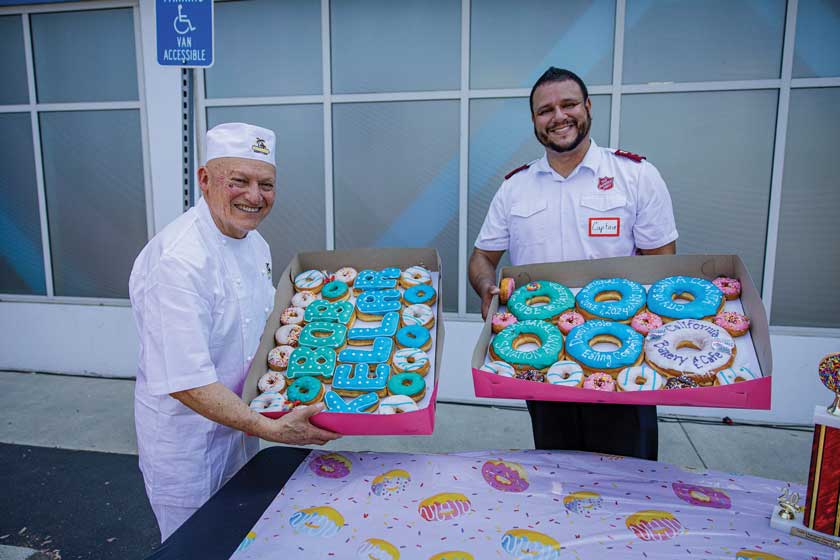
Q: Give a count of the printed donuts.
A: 13